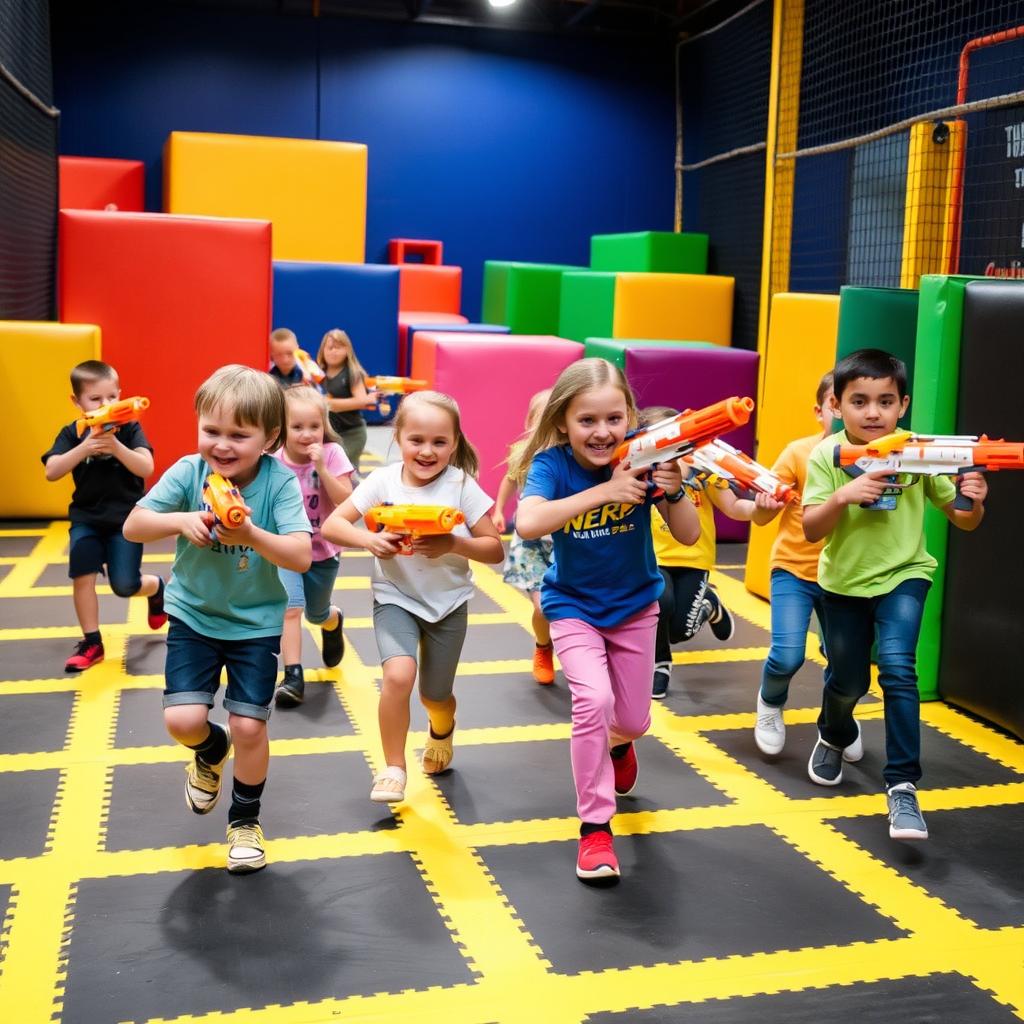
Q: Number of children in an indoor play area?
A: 11